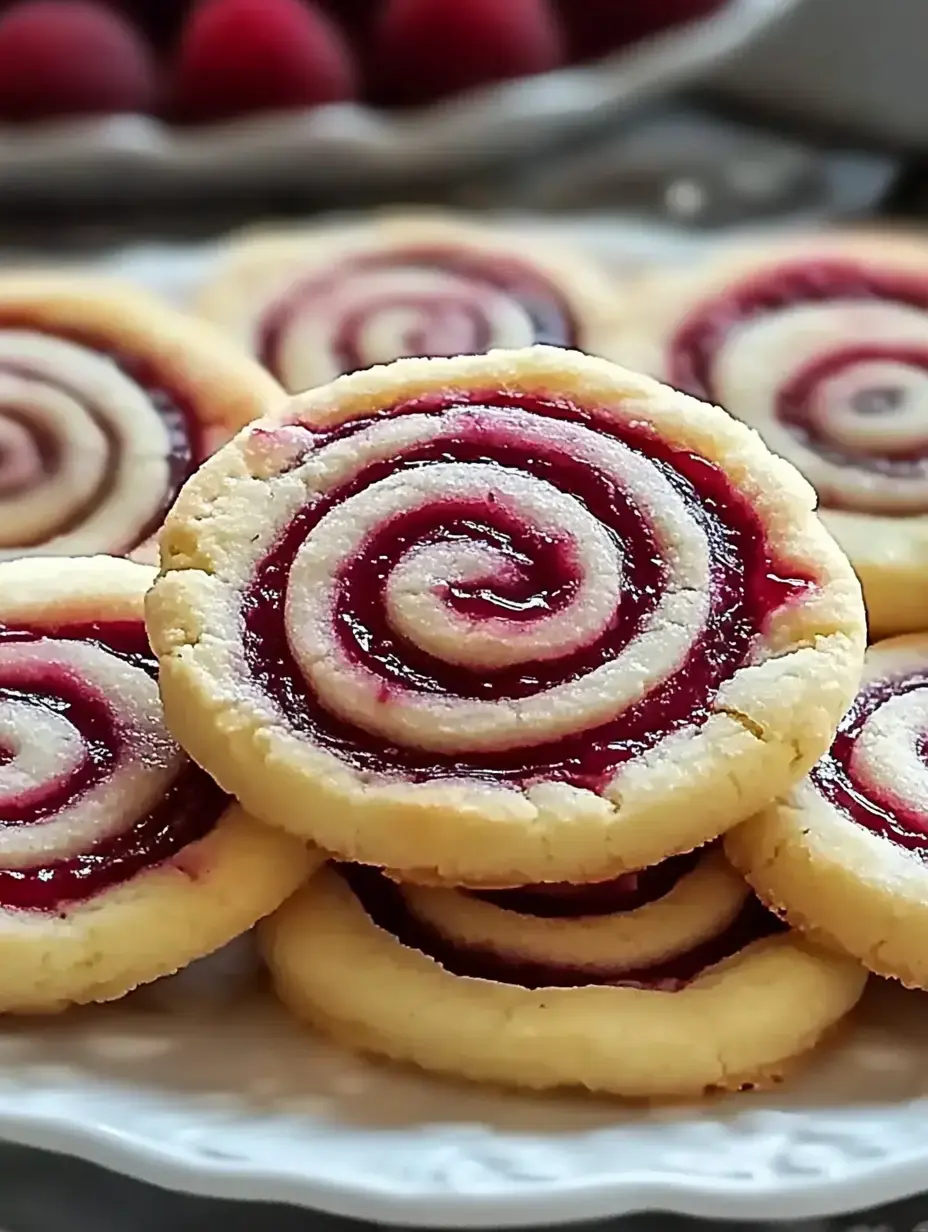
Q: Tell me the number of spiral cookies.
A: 7